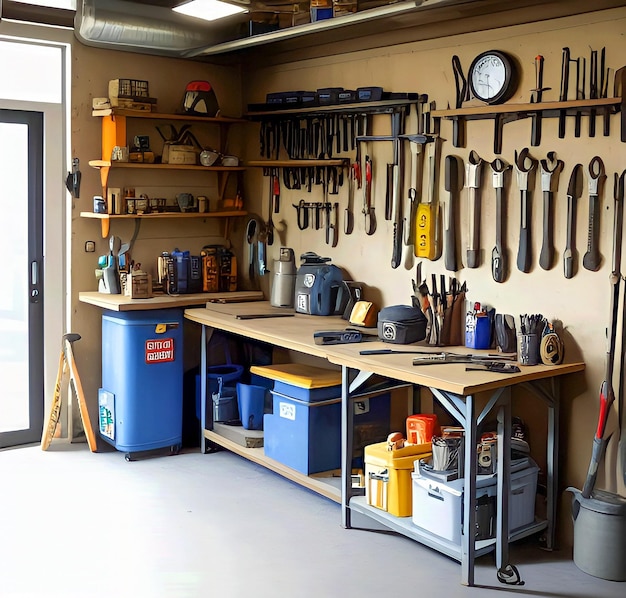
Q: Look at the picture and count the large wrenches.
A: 5